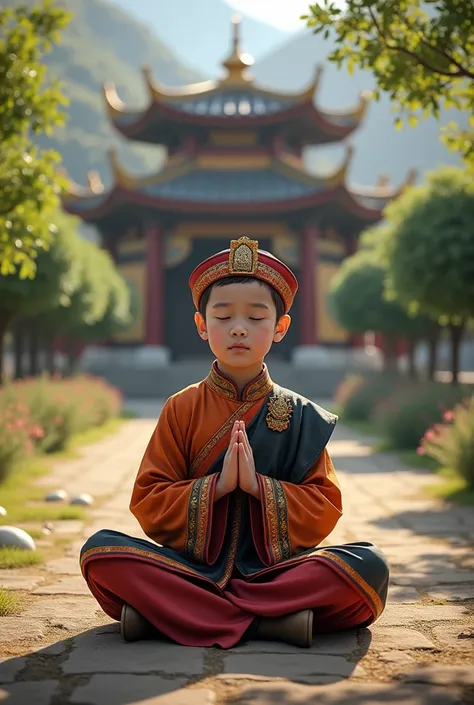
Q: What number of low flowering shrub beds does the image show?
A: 2